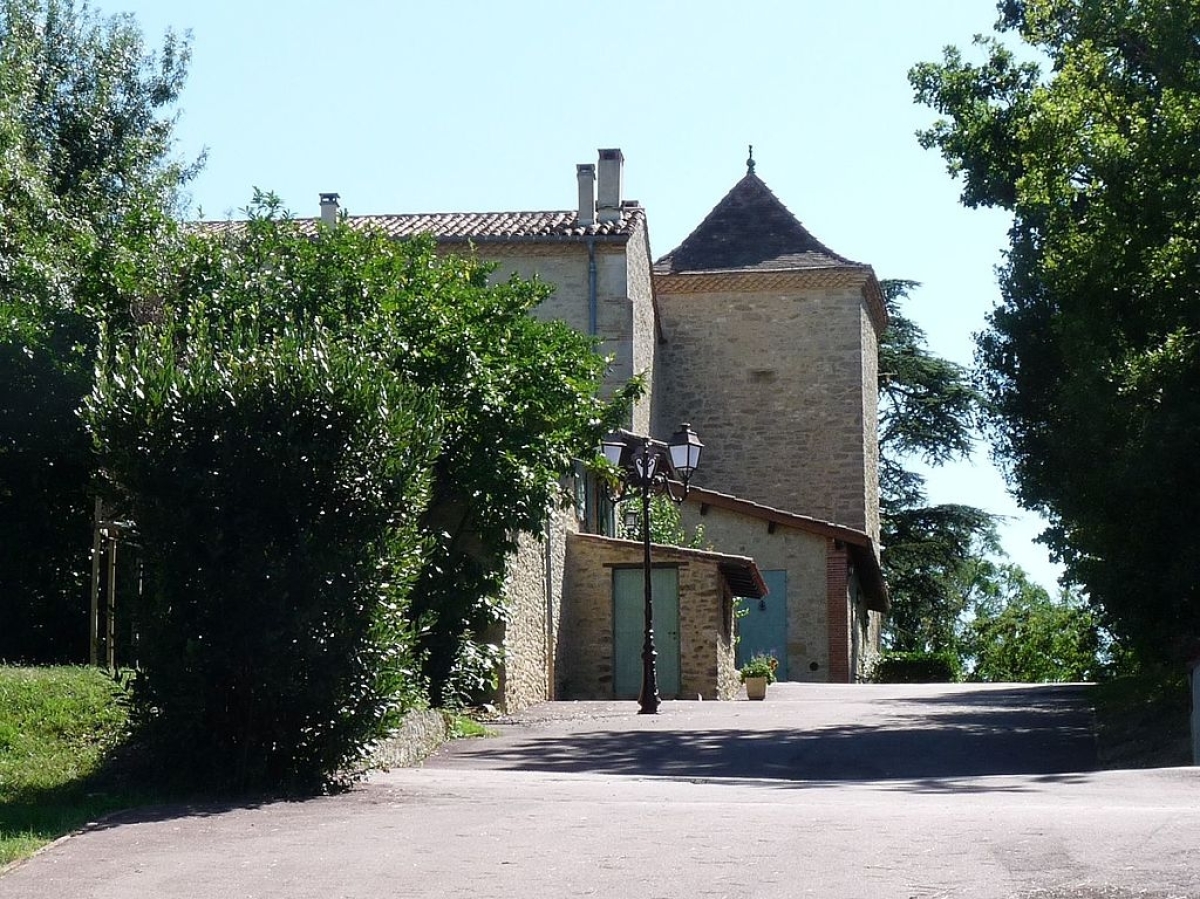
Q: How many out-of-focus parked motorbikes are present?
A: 0